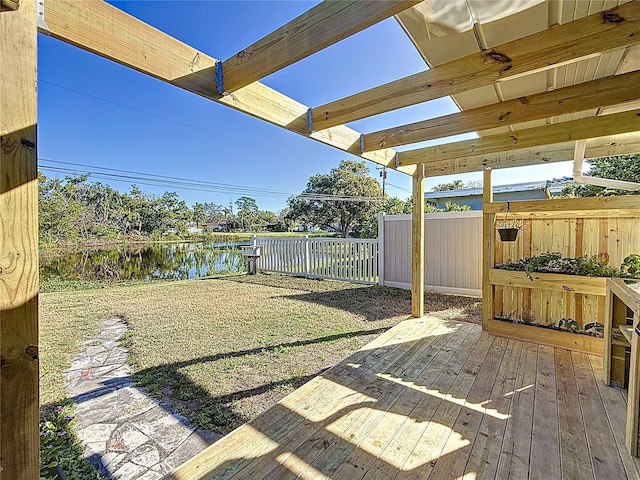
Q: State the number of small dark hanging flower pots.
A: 1